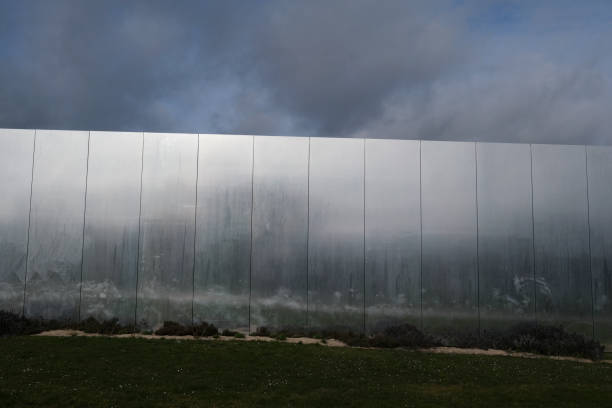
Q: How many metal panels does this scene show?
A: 12